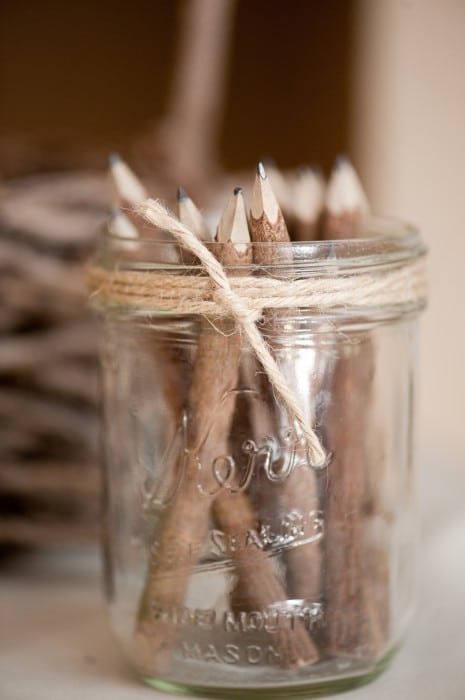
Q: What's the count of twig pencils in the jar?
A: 8